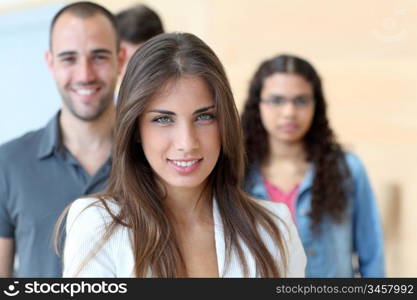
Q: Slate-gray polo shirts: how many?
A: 1